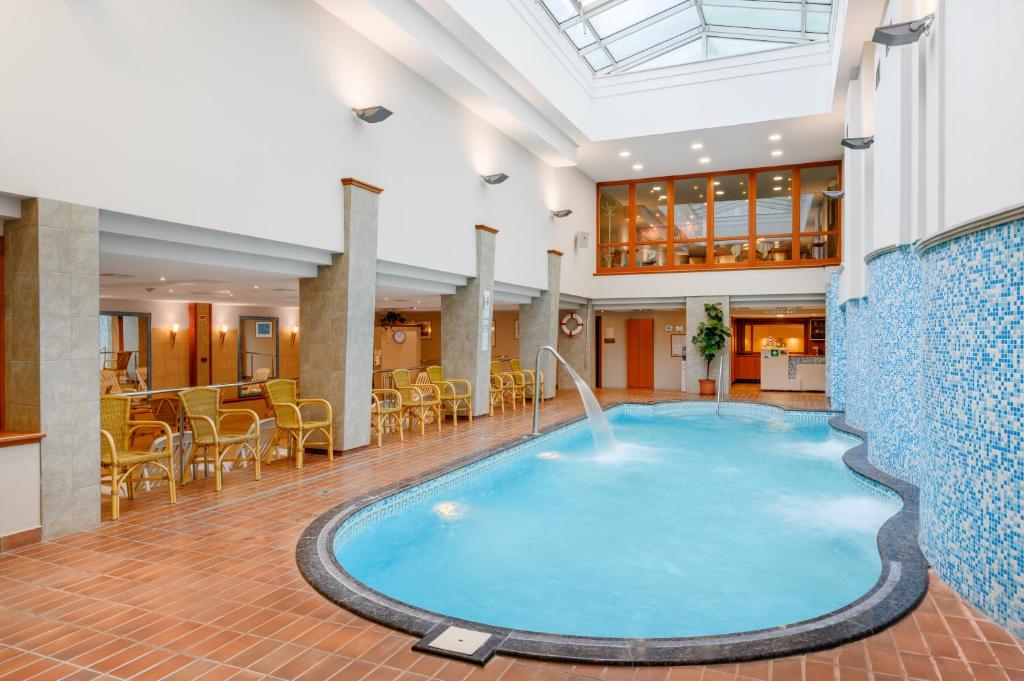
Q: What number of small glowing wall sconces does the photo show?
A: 3